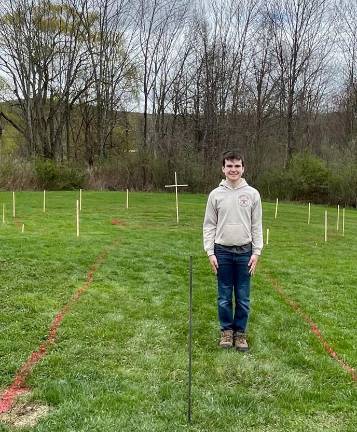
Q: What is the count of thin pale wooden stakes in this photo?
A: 13